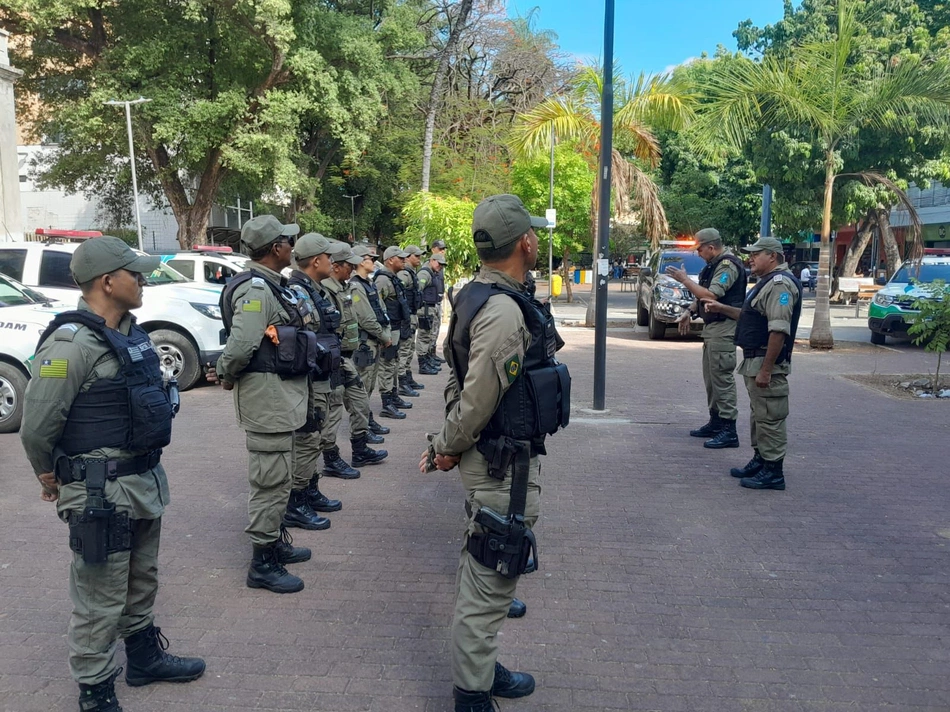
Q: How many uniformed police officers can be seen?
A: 12